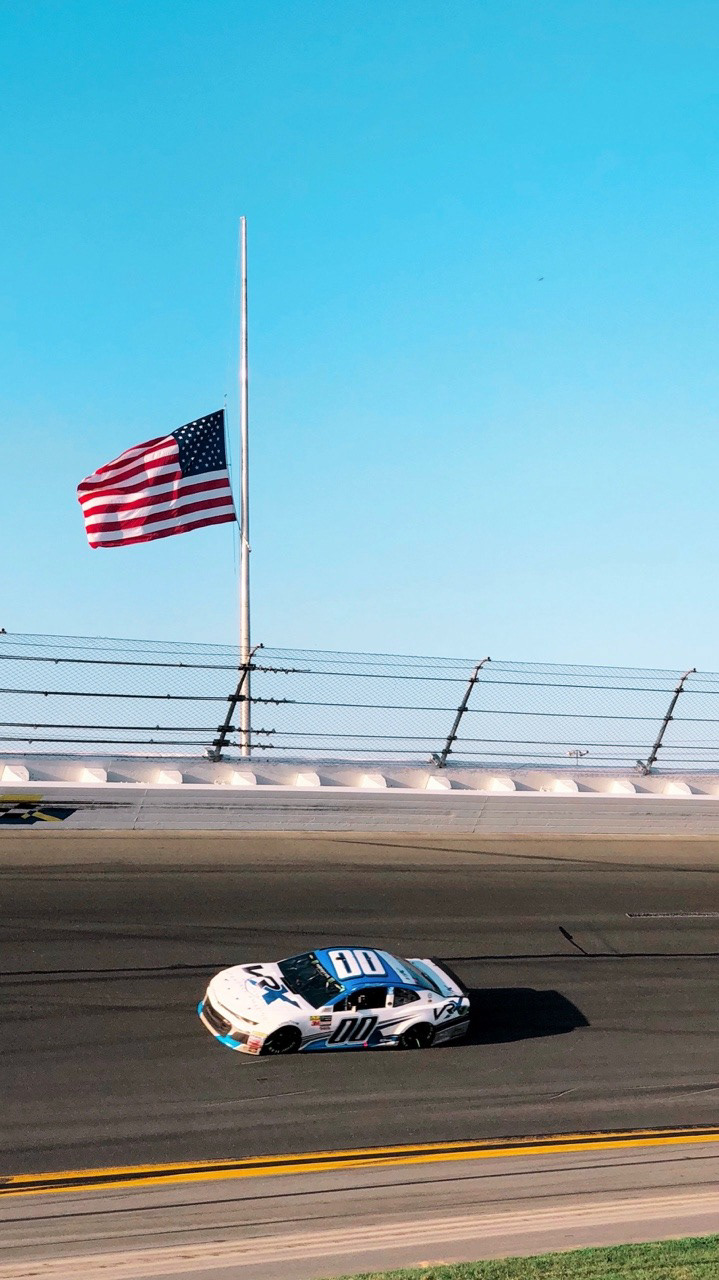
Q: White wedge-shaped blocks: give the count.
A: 11